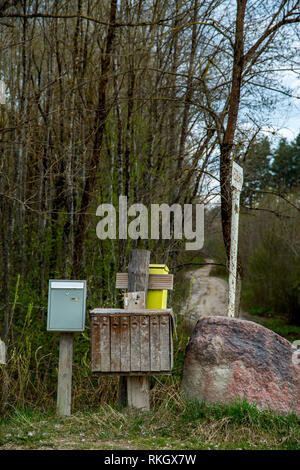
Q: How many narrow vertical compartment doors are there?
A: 8